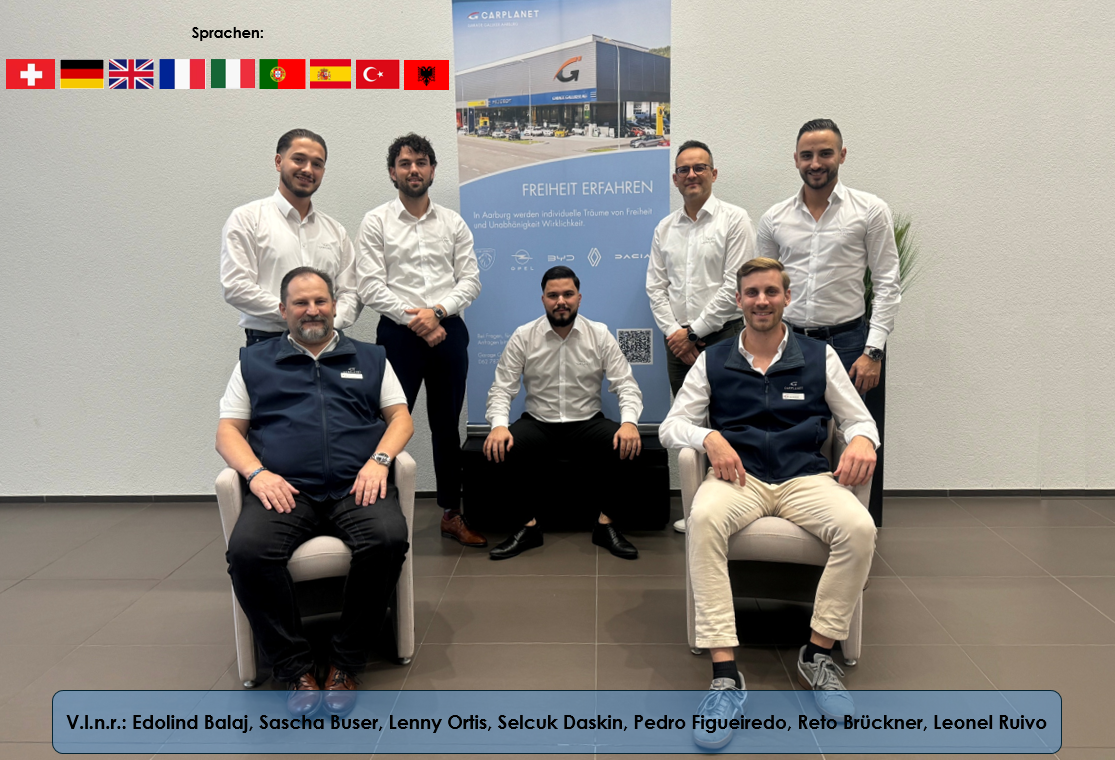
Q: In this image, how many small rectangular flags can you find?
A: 9